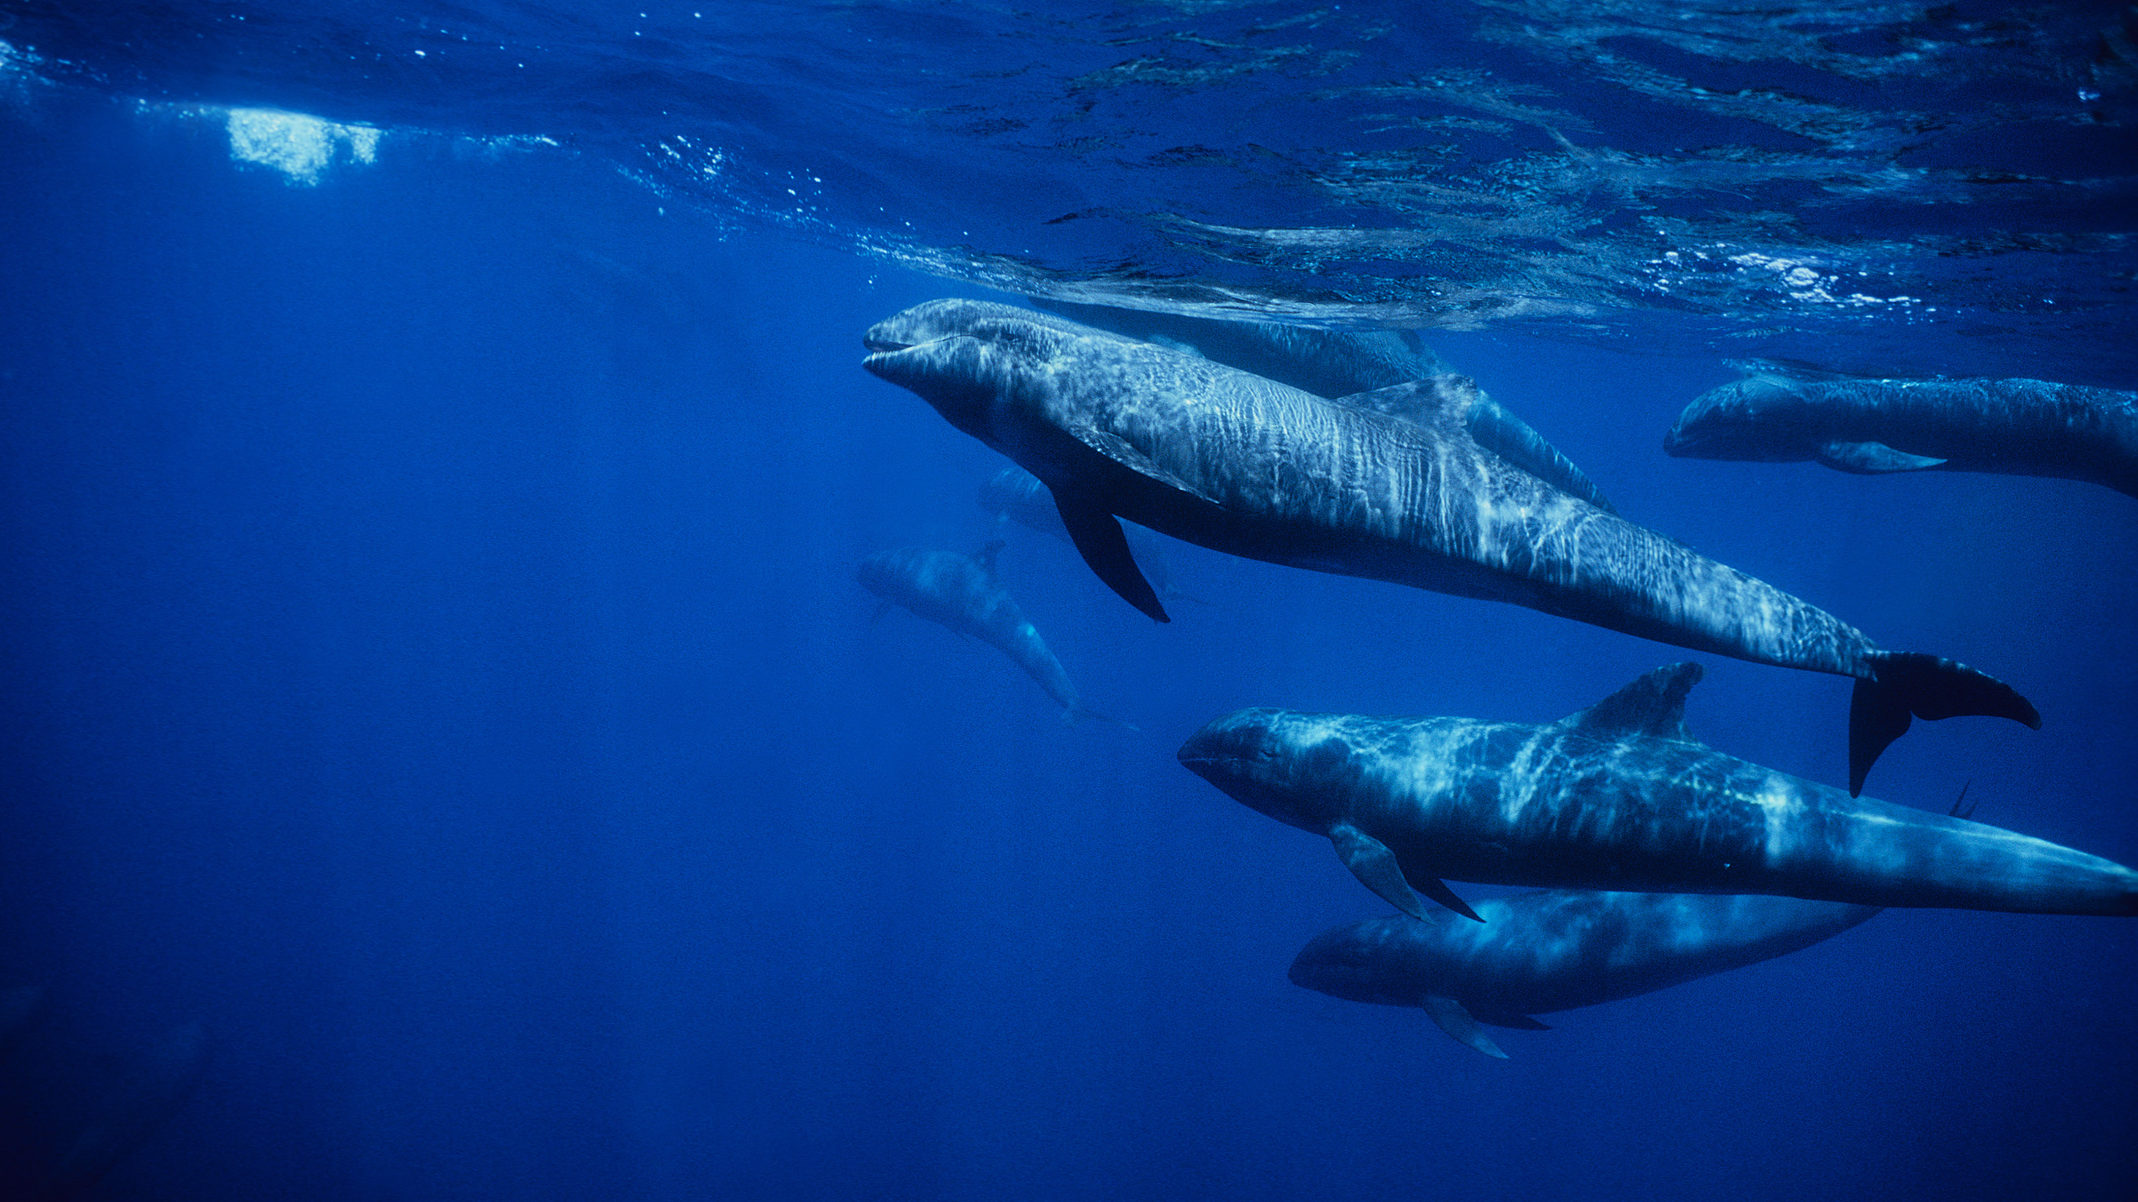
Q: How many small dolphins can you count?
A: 2